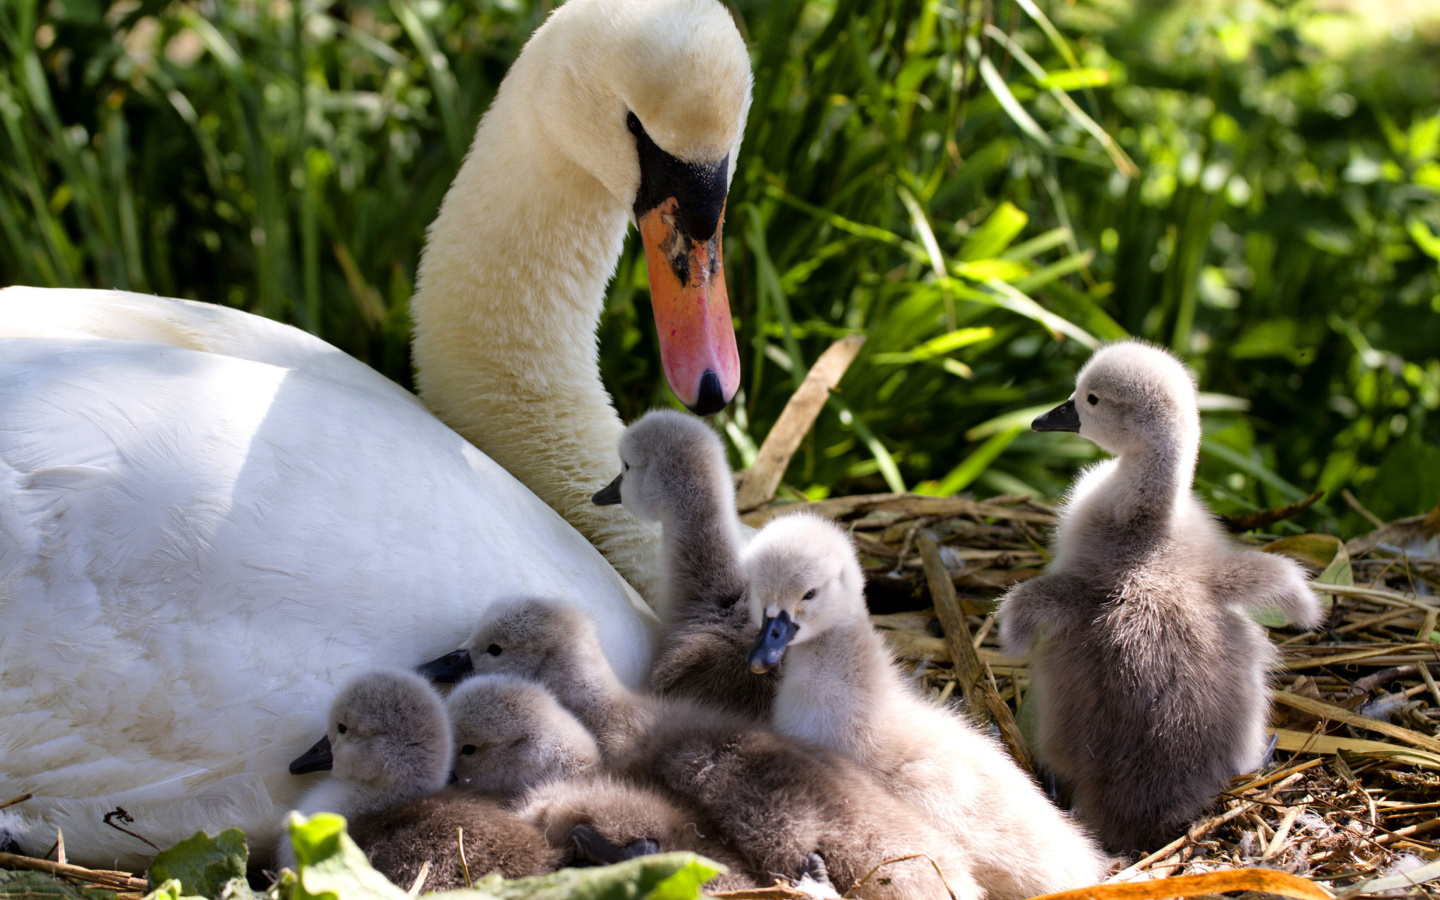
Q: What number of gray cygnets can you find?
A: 6